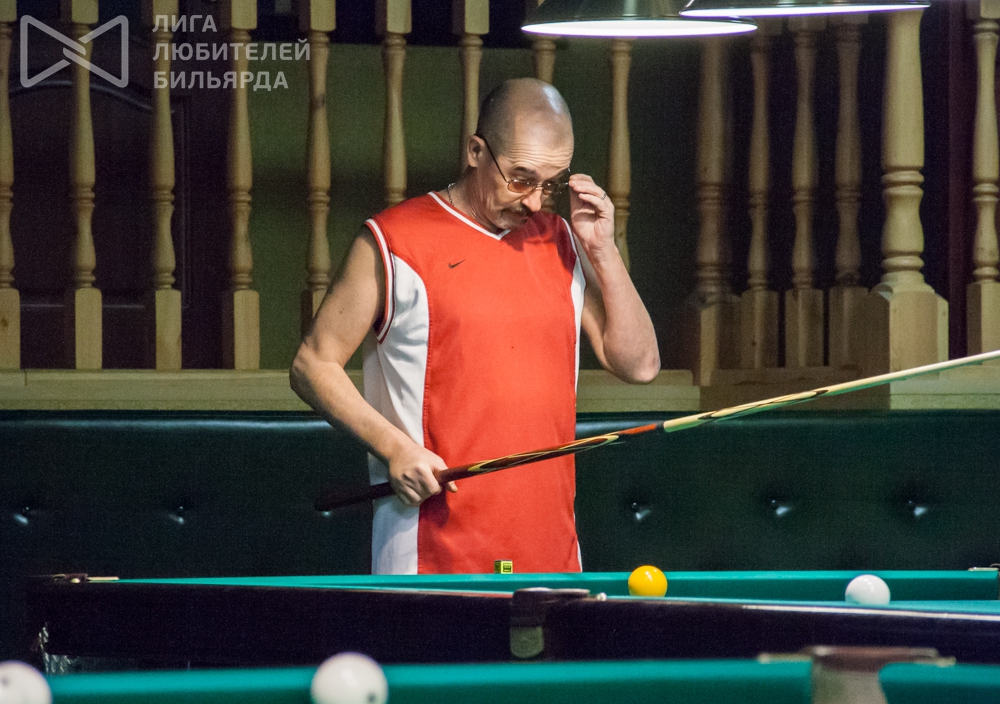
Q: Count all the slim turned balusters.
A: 13